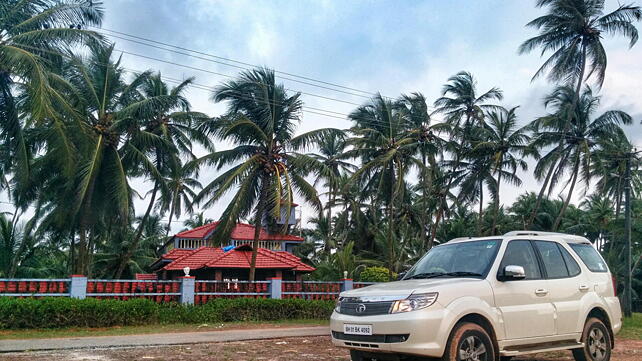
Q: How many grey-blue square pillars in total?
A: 4